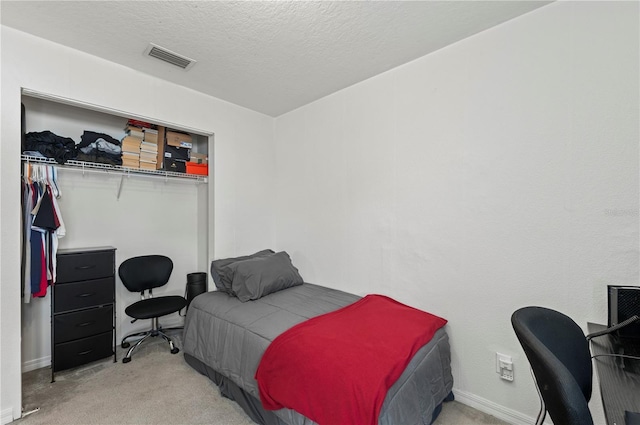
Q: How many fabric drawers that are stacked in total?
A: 4